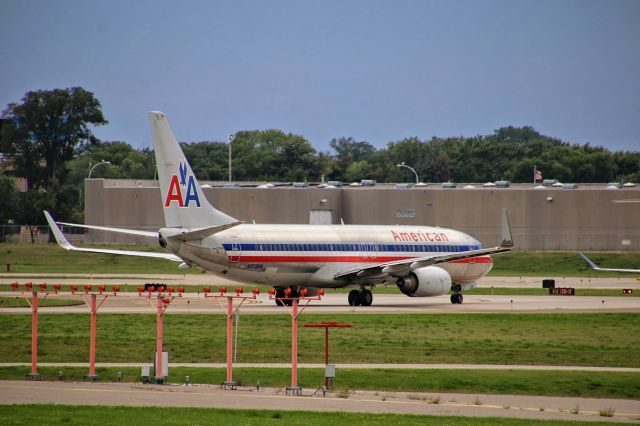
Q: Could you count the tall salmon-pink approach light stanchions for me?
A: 5